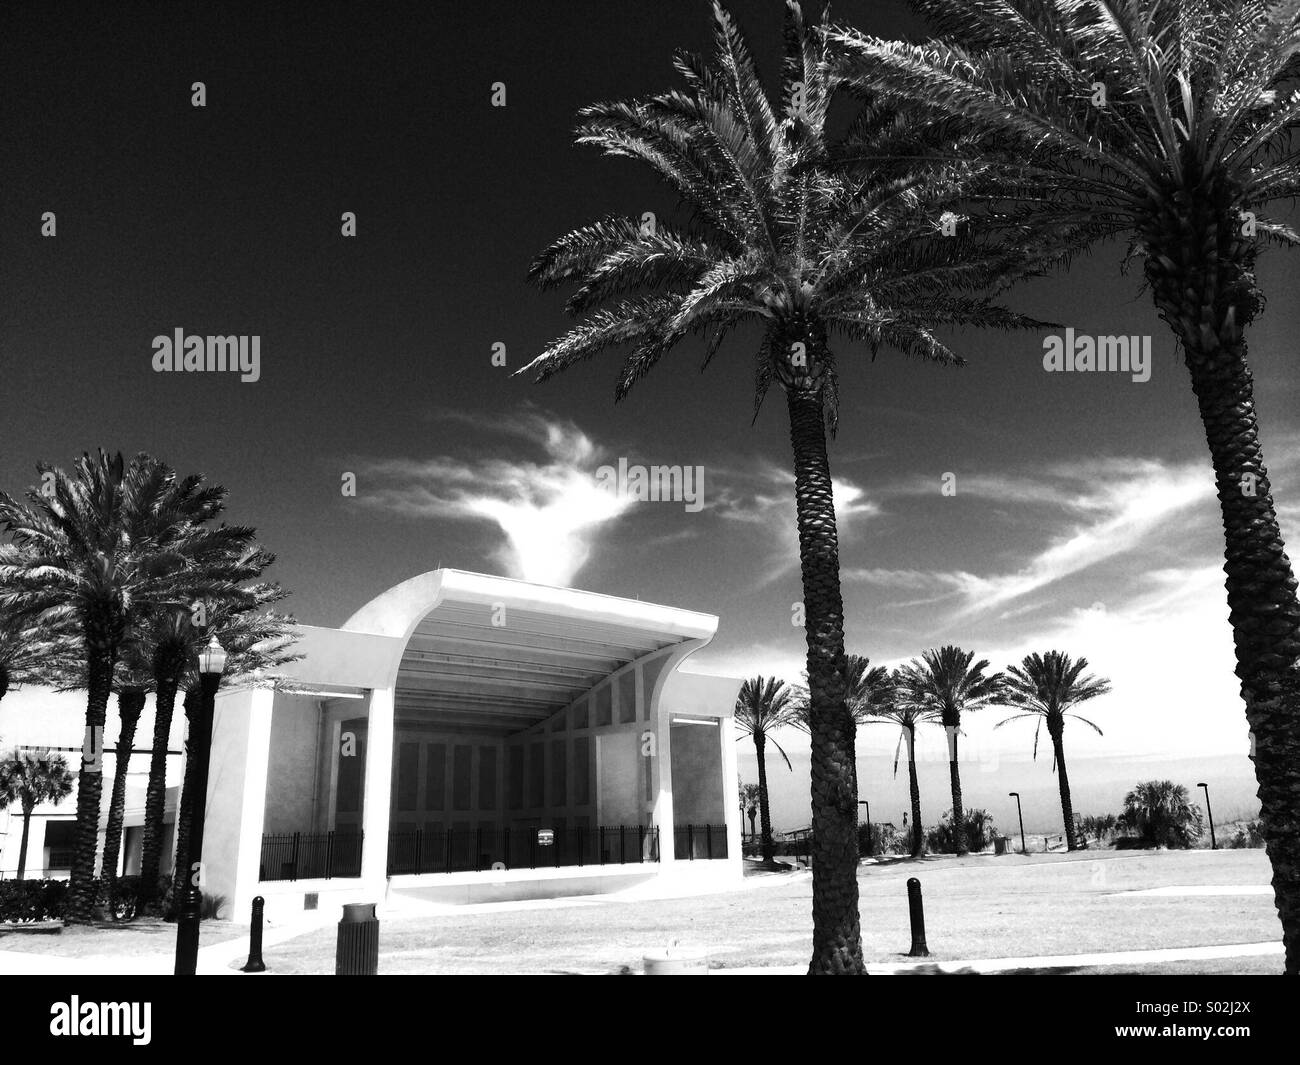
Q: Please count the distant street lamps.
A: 3